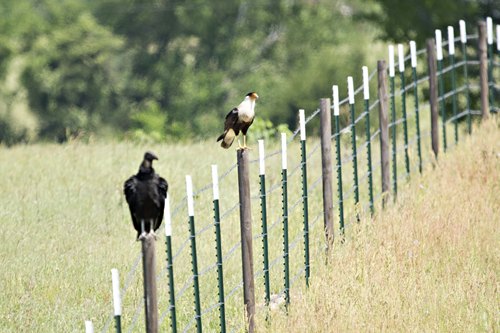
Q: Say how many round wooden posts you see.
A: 6